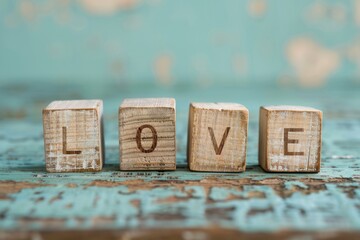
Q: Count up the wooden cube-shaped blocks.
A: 4